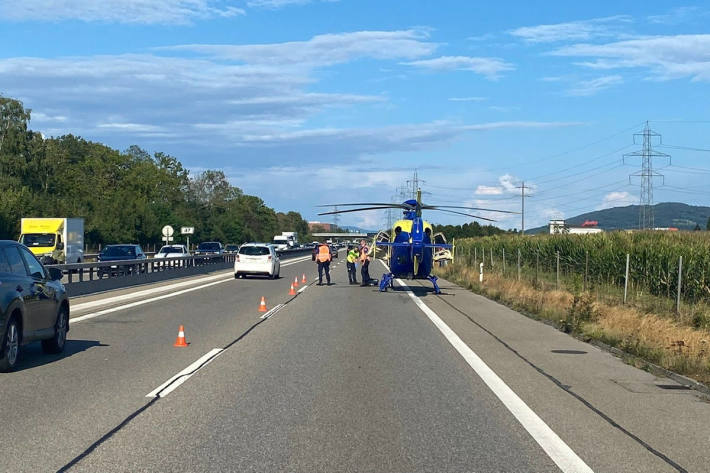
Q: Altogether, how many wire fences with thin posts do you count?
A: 1